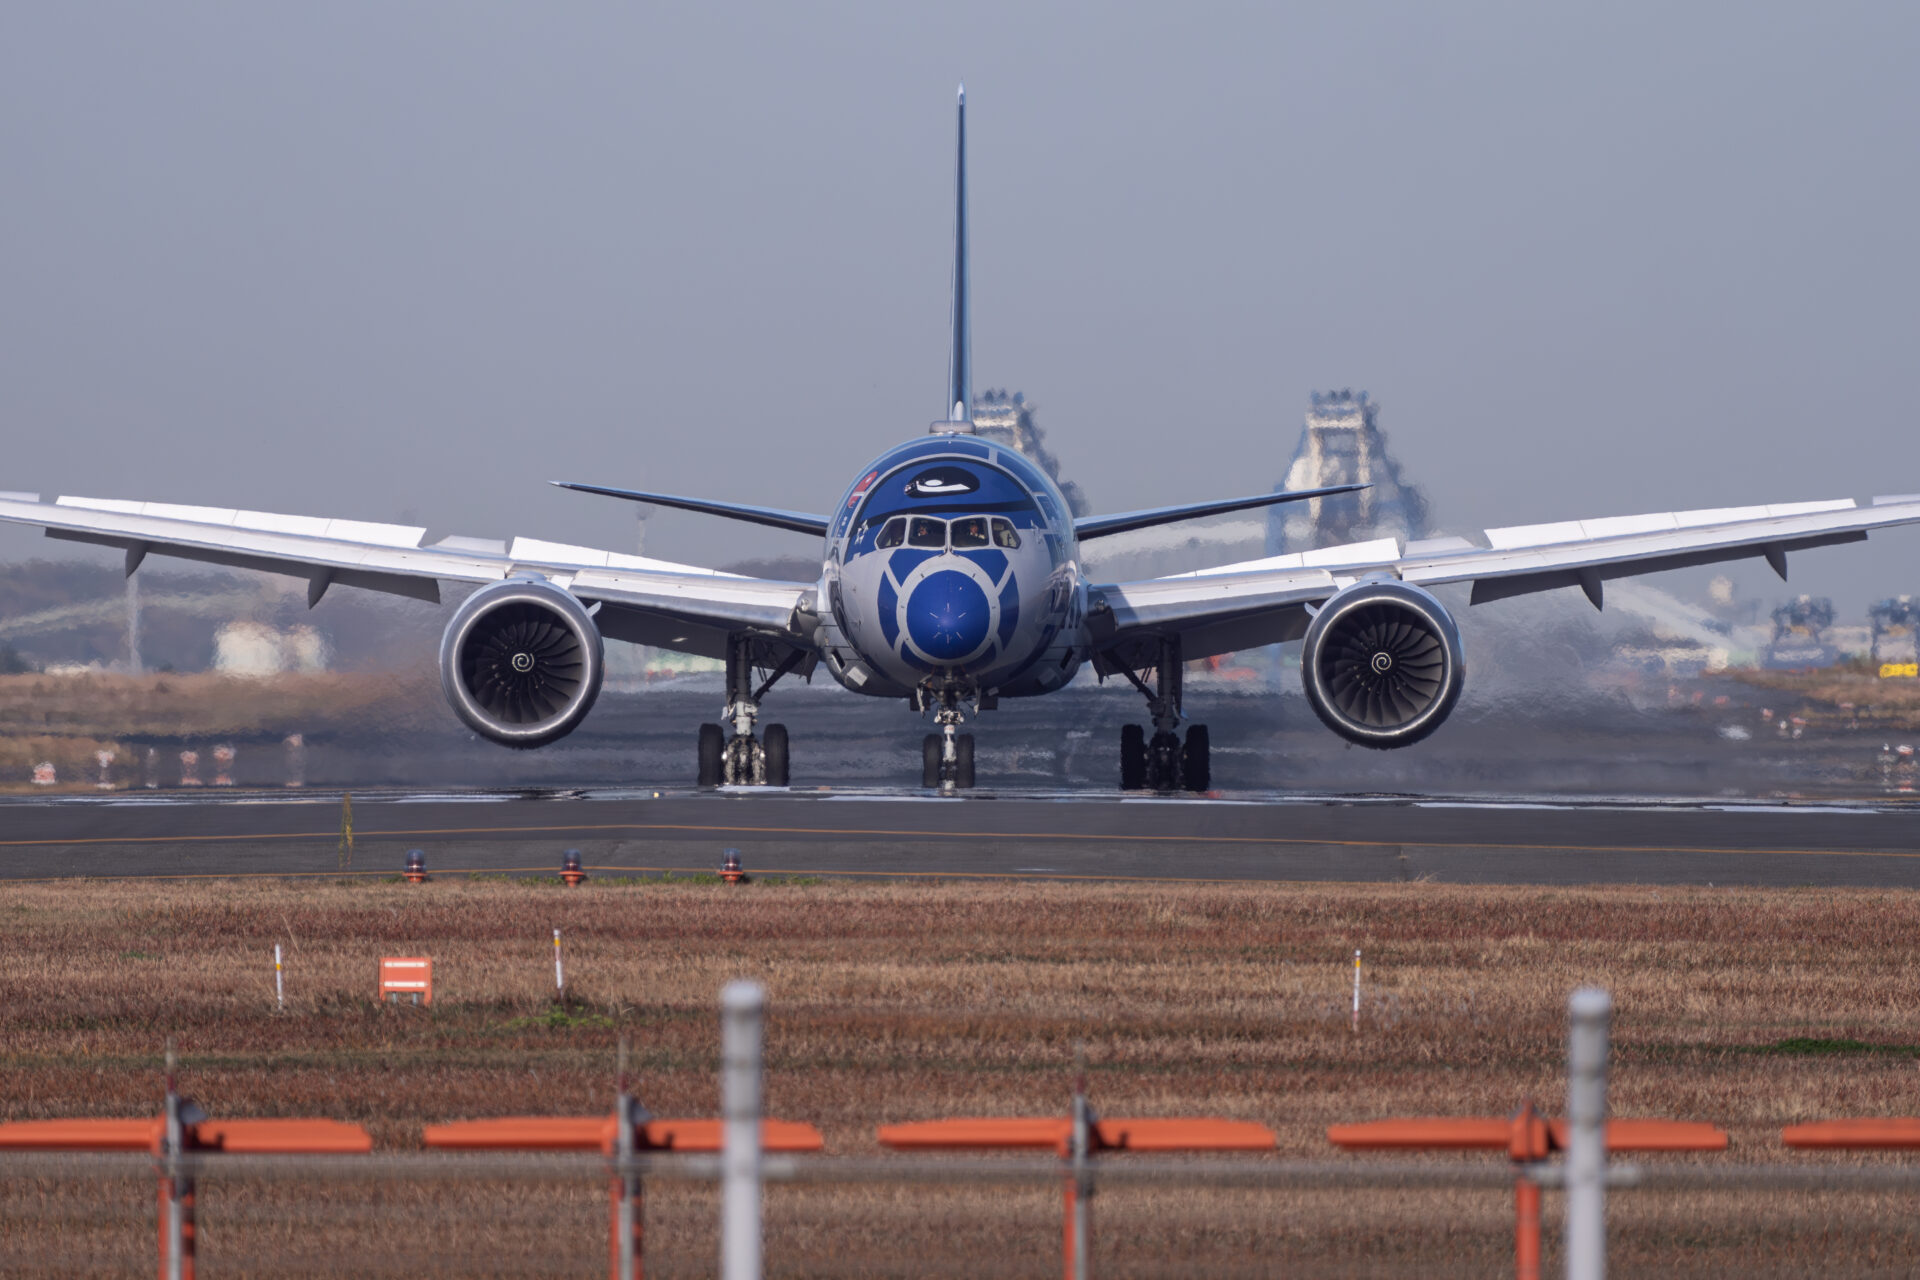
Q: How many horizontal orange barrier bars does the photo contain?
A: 5